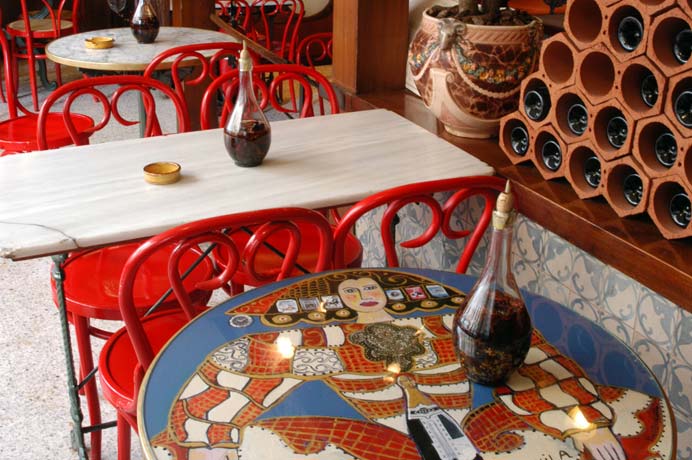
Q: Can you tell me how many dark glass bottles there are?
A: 13